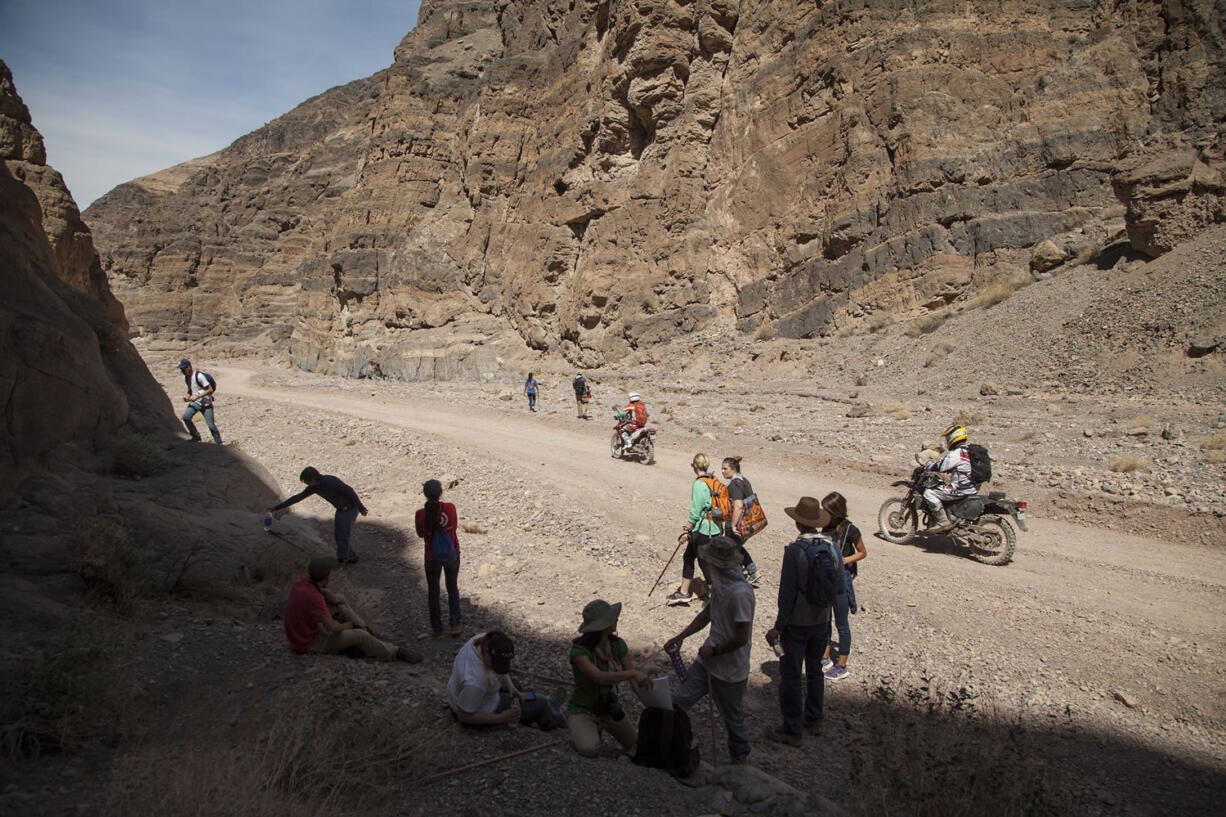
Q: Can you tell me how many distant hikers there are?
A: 2